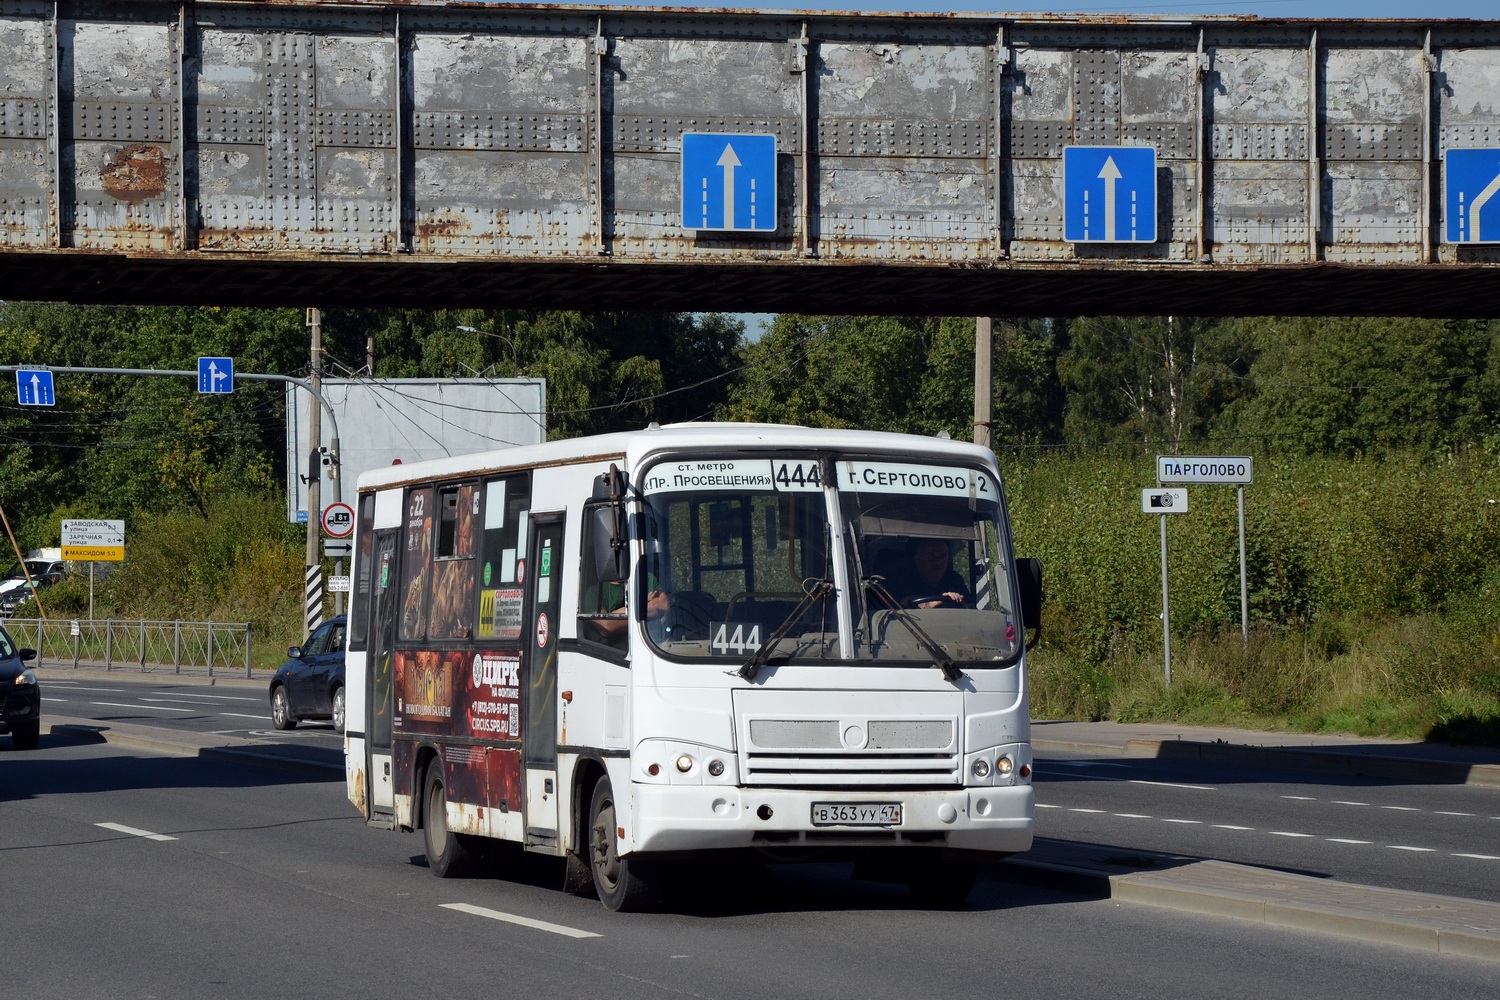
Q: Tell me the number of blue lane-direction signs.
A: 5